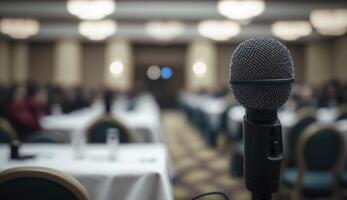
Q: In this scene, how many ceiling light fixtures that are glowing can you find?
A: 8